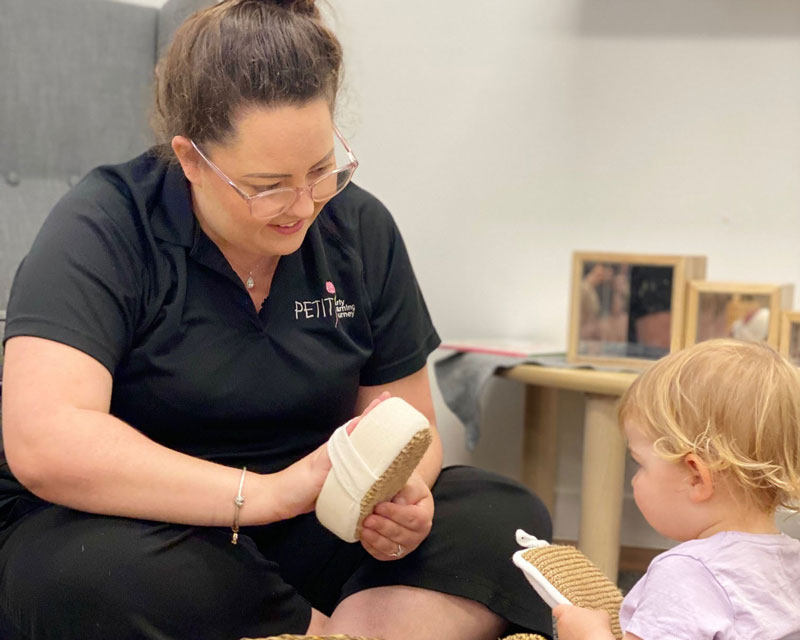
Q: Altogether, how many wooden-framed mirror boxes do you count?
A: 3